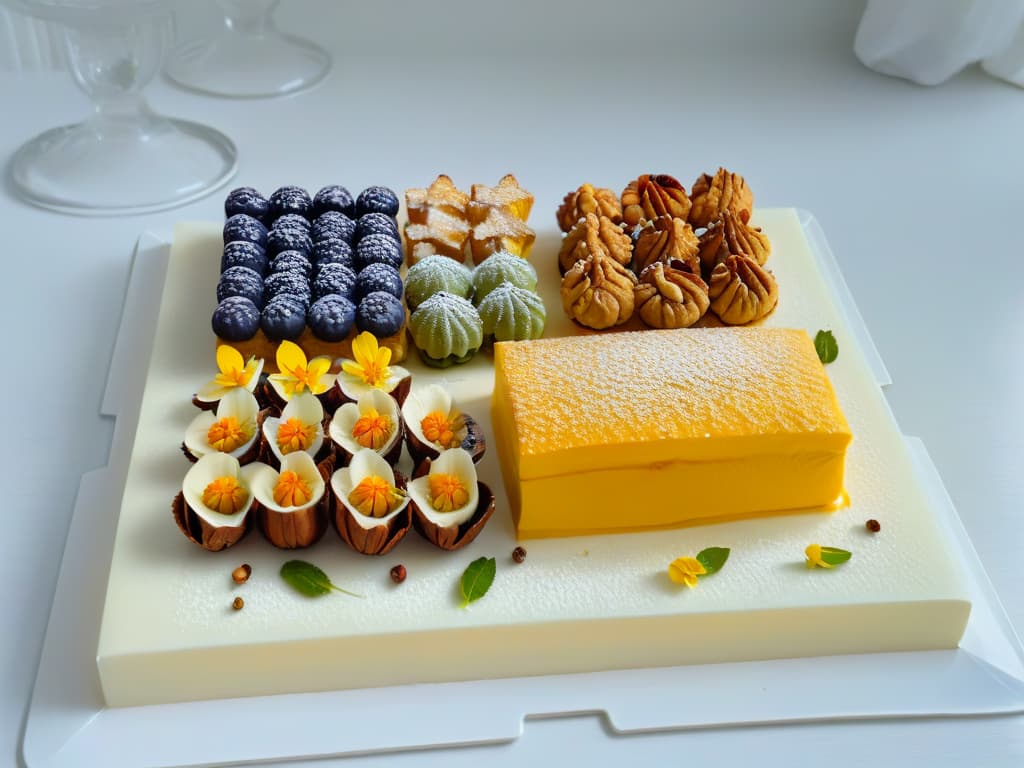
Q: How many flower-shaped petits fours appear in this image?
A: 11